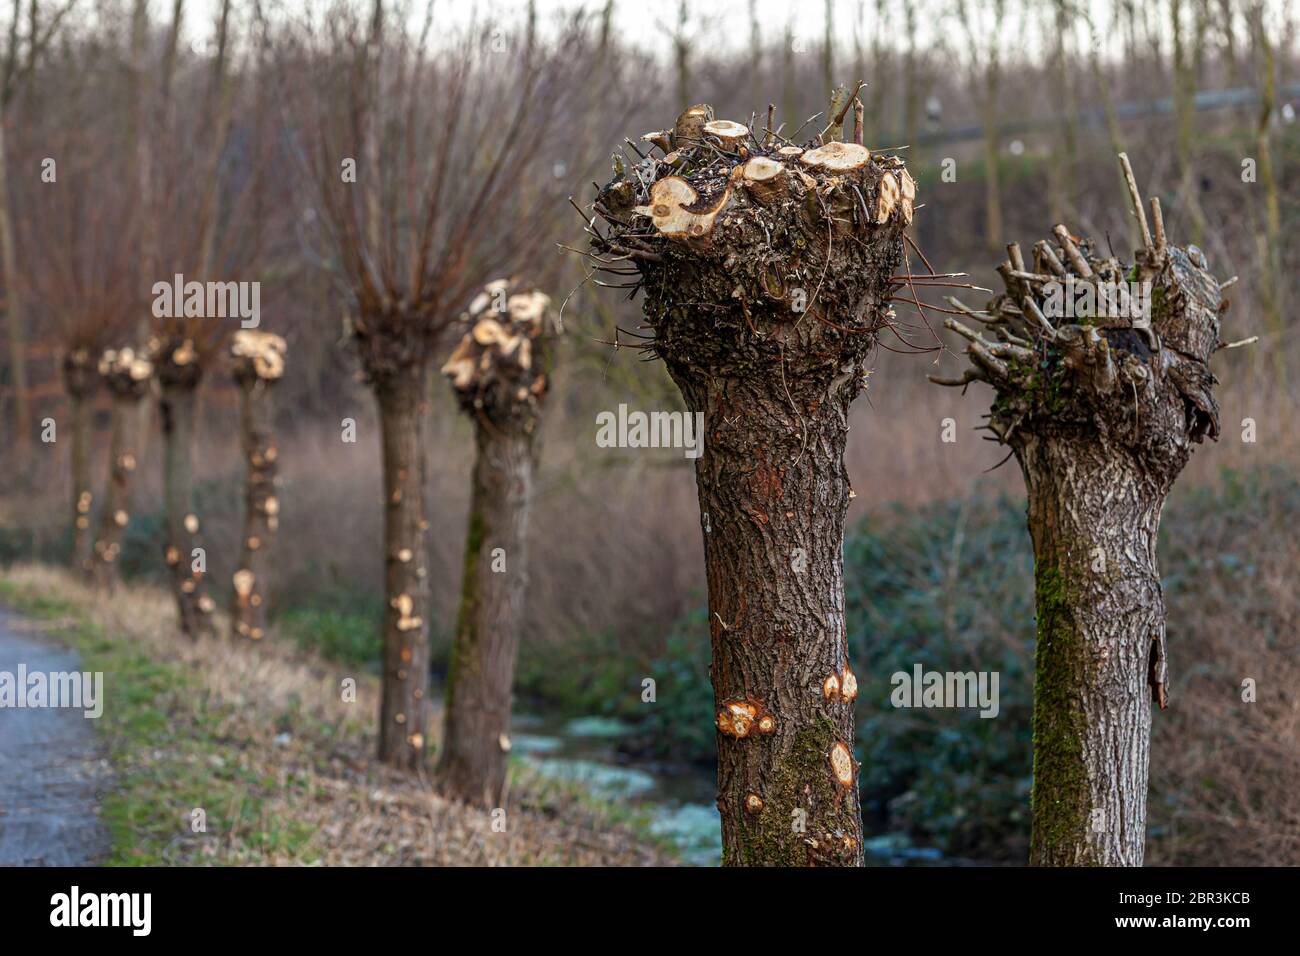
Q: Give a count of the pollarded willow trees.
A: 8